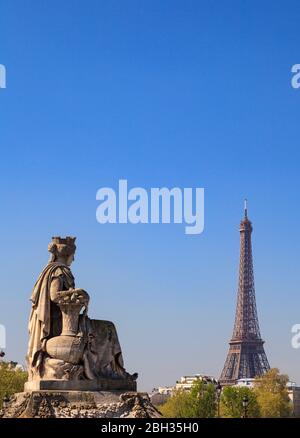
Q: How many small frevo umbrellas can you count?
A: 0